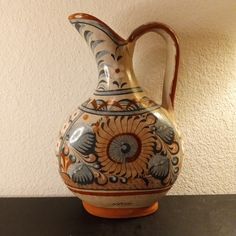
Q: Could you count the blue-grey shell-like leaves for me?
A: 4